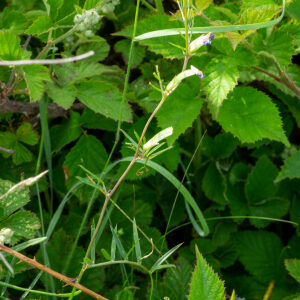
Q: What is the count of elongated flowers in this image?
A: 3